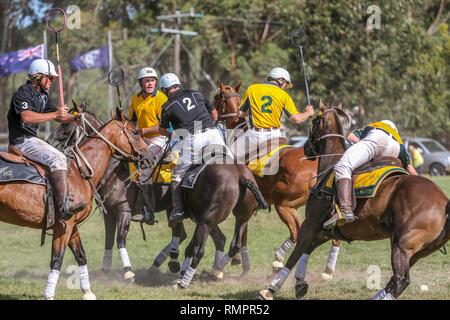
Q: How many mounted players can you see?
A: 5